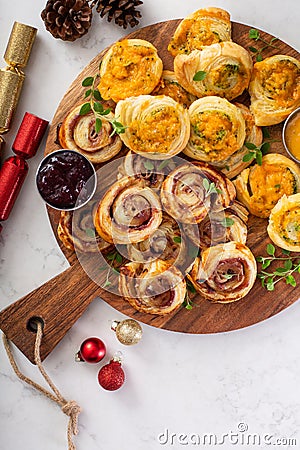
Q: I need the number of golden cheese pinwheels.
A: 10